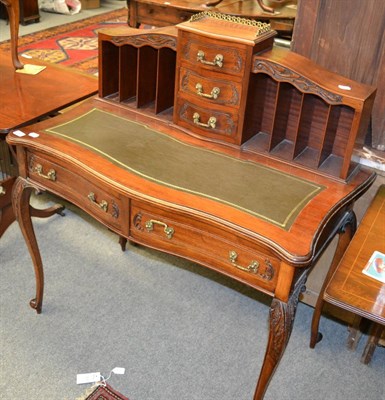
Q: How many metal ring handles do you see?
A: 7